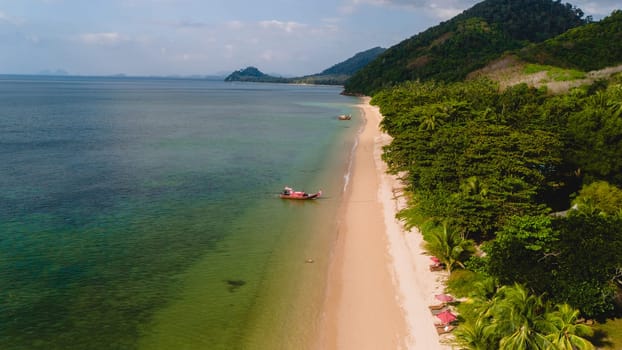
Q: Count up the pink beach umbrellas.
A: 3